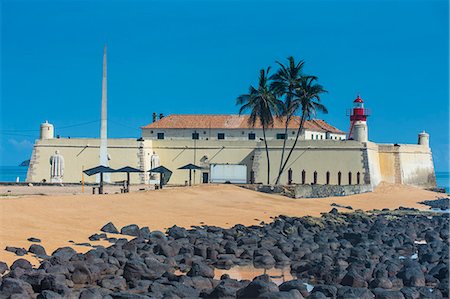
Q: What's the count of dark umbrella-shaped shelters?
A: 4